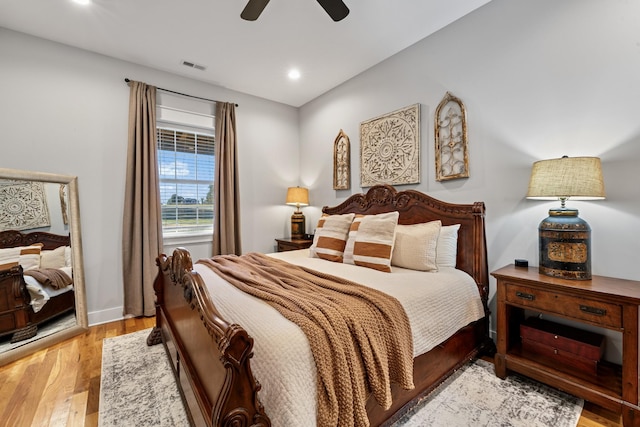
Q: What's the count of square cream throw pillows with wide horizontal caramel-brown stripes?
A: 2